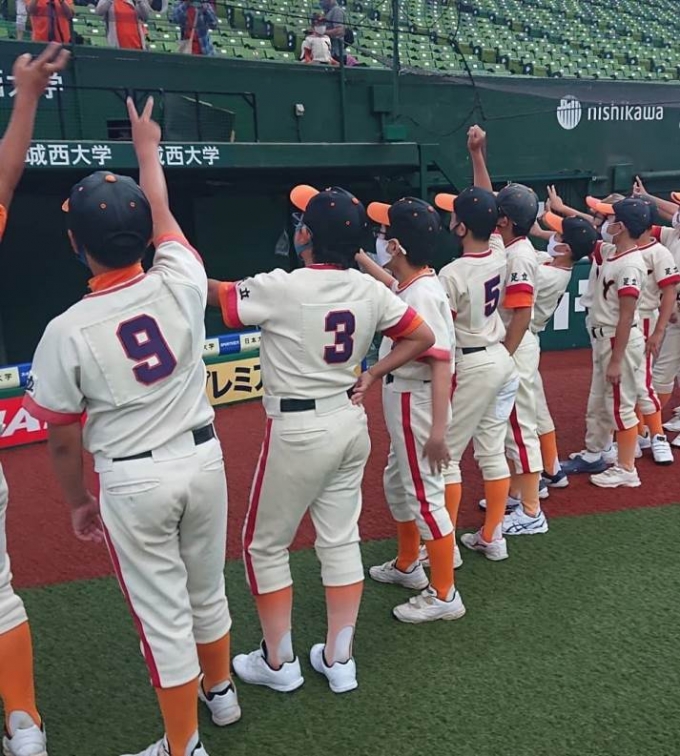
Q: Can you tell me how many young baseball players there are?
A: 11